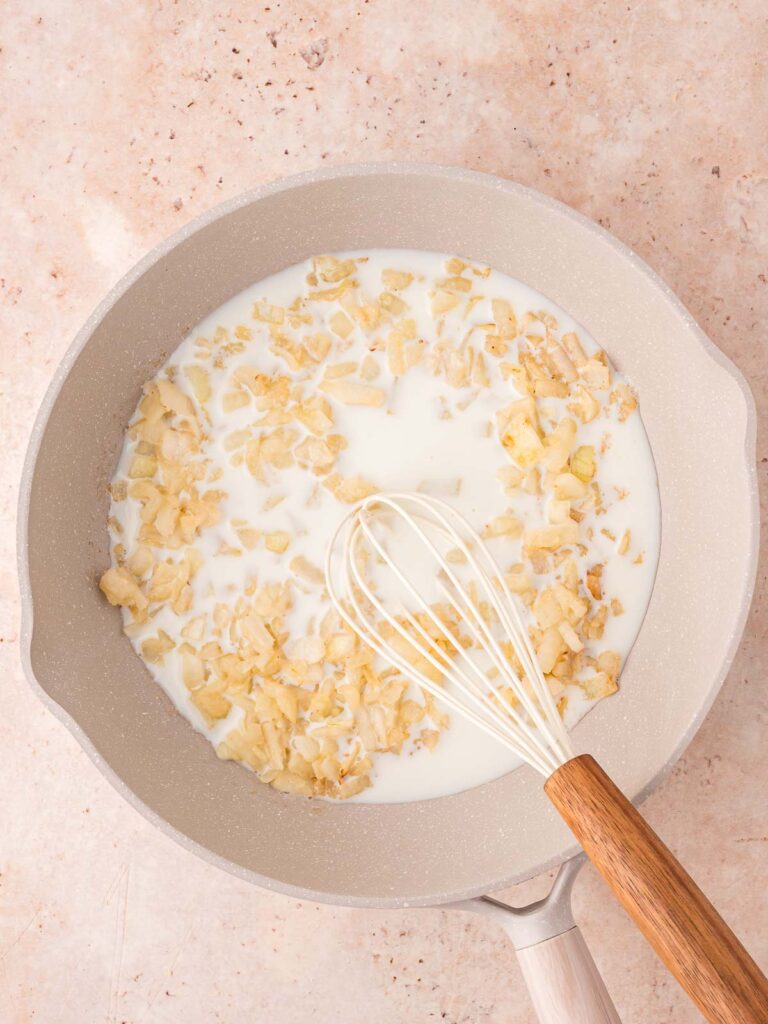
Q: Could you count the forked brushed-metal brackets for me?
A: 1